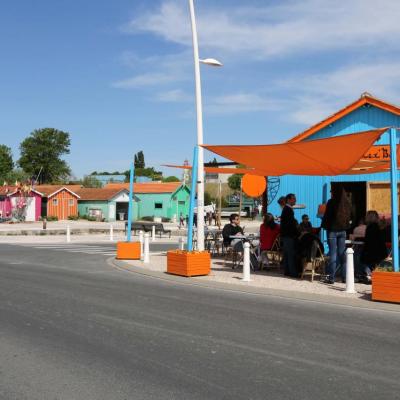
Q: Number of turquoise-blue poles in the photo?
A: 3